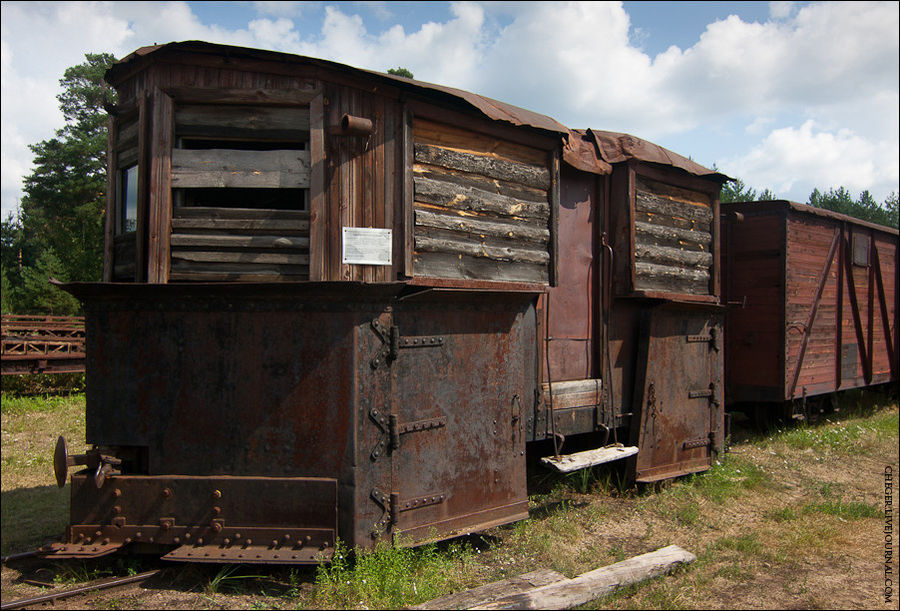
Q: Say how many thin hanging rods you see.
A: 2